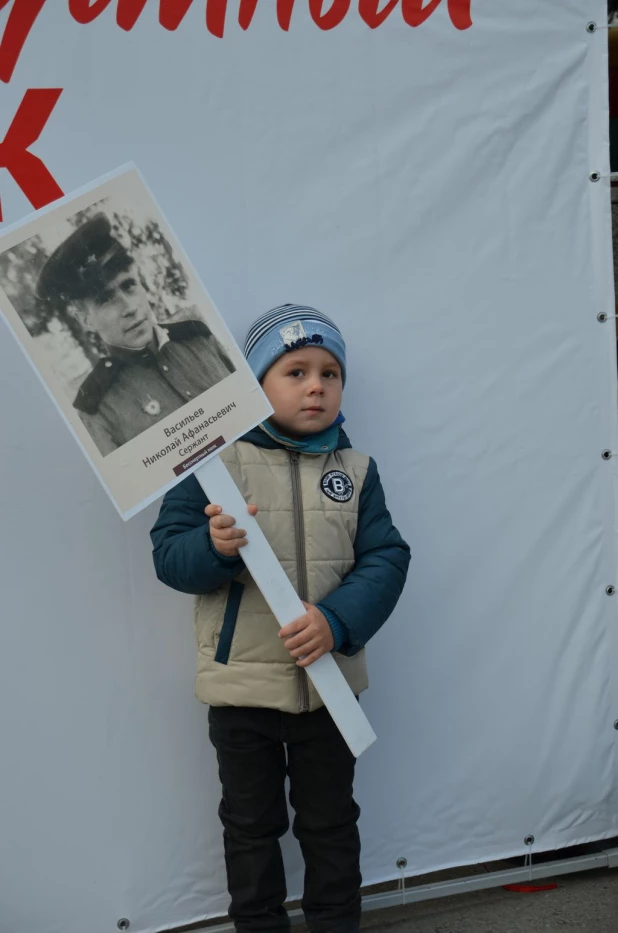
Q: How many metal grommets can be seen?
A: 9